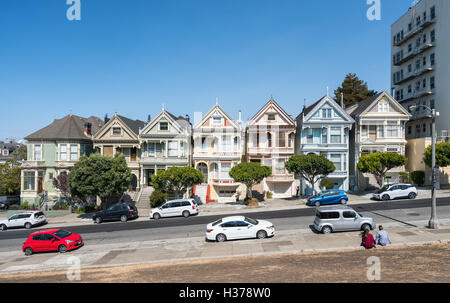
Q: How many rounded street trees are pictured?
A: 6